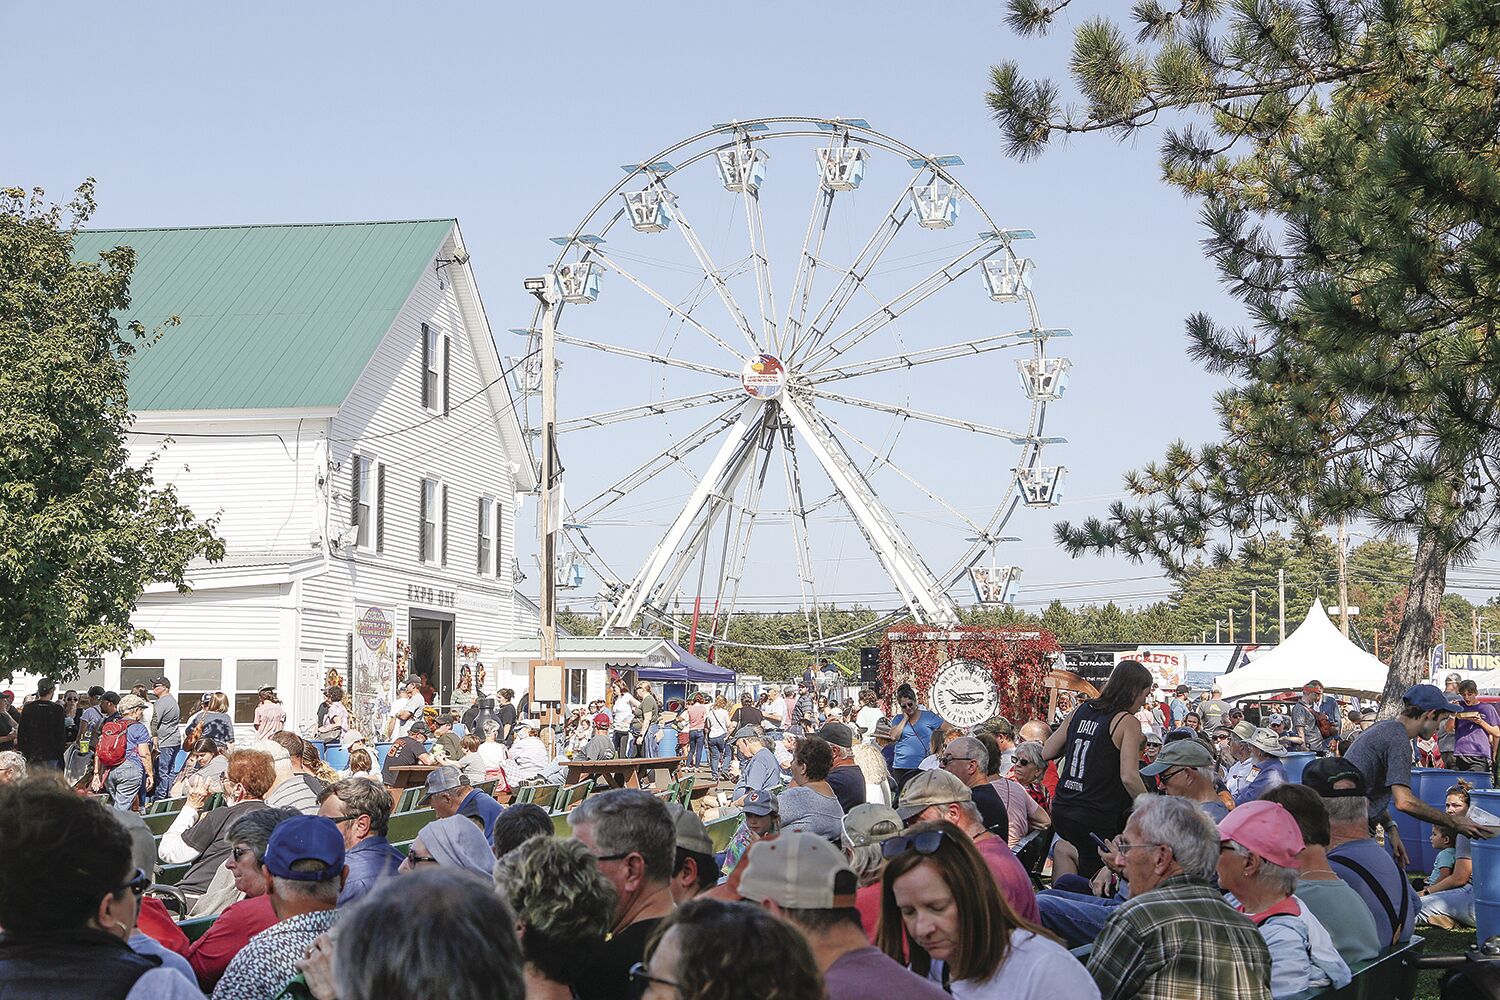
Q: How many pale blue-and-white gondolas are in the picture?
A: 11